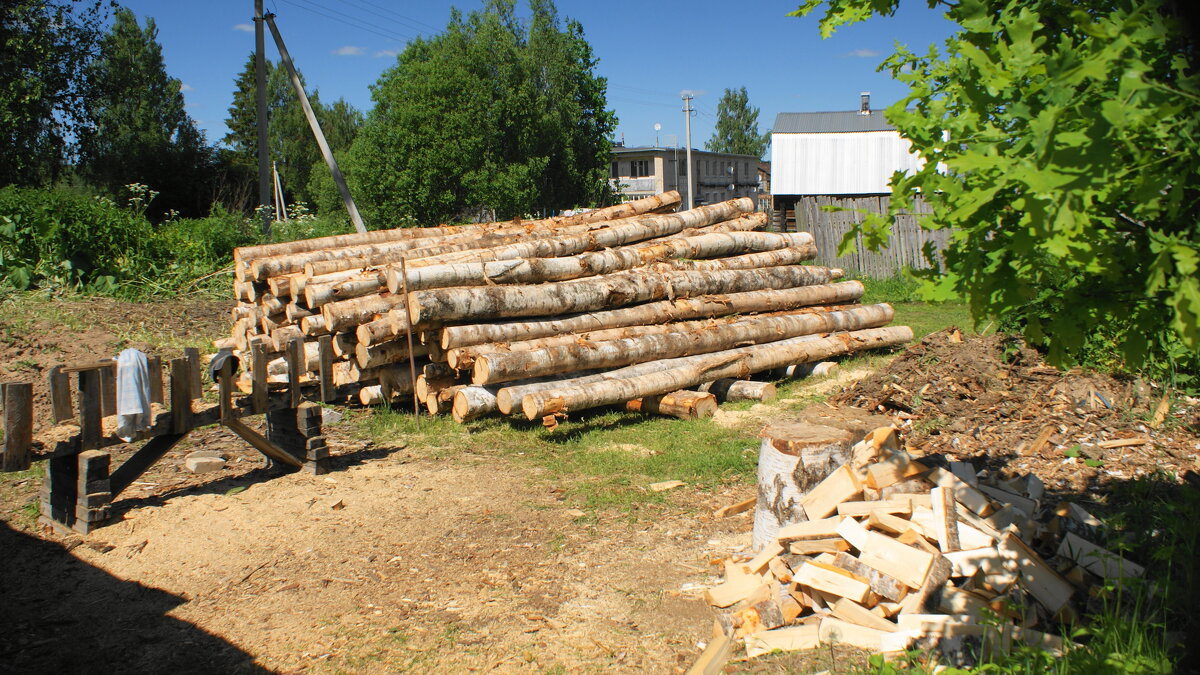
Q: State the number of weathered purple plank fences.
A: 0